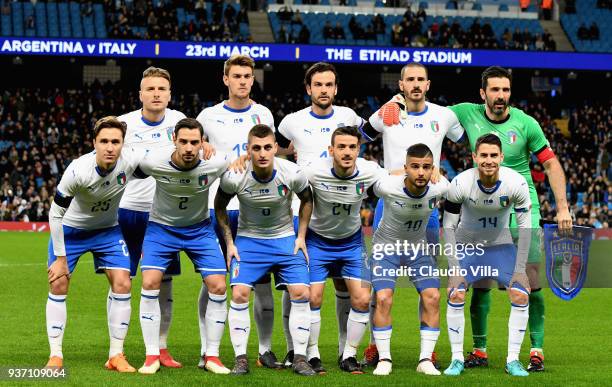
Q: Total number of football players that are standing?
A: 11